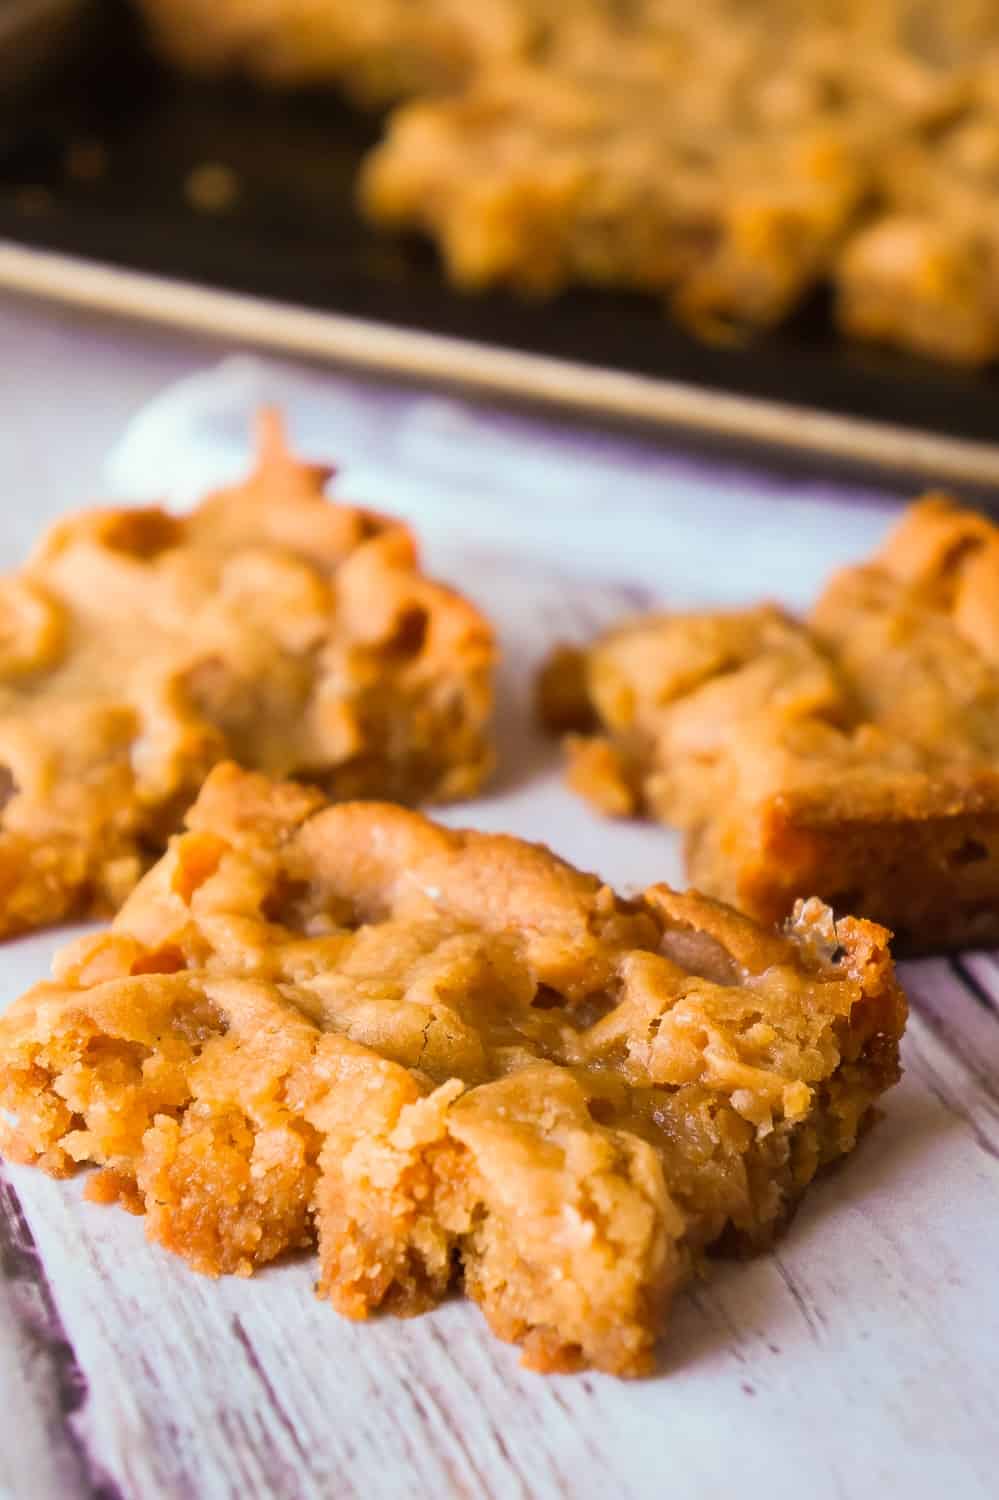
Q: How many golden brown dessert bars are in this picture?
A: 3